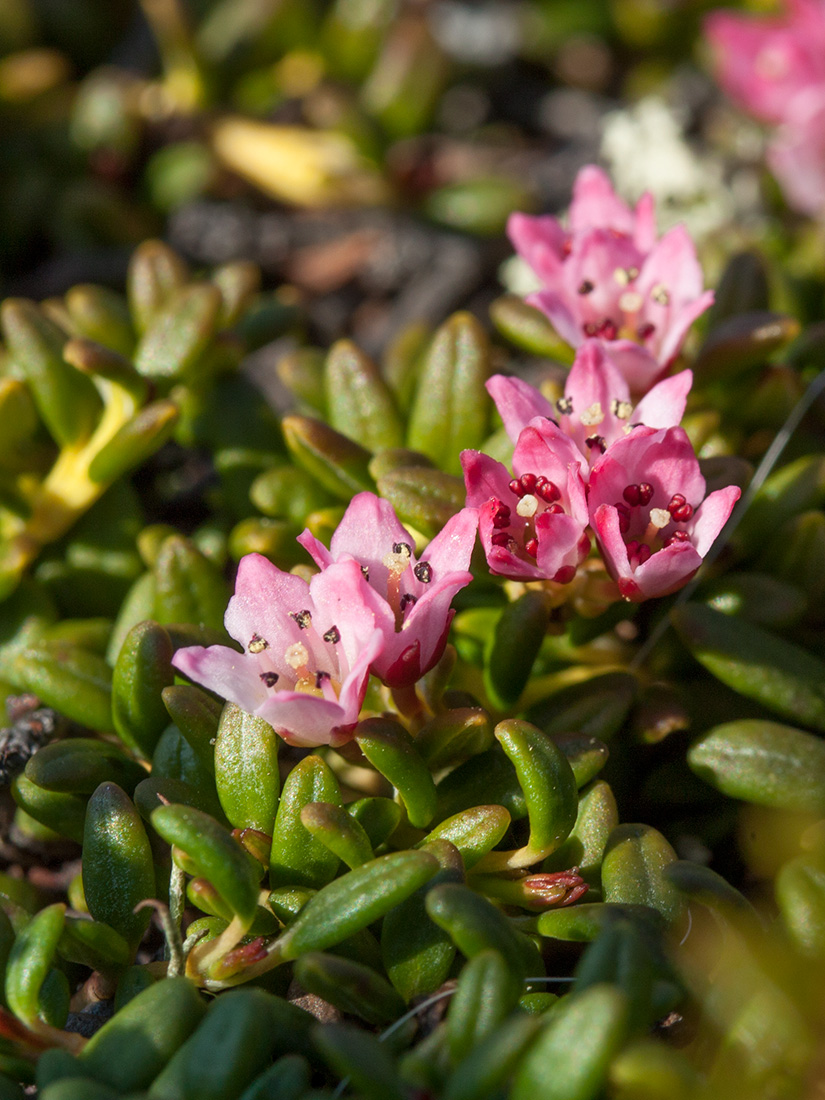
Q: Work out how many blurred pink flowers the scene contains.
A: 2